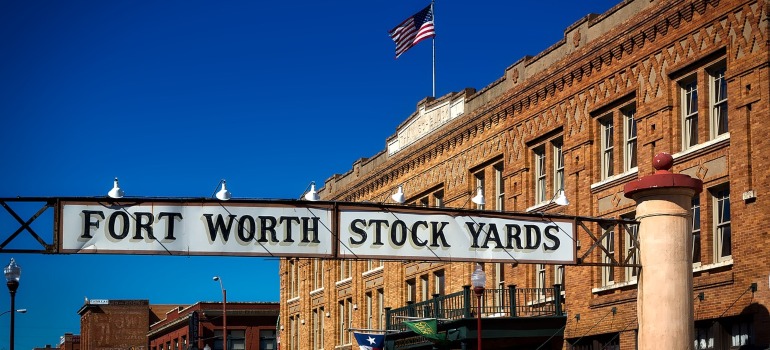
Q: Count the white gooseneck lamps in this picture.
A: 6